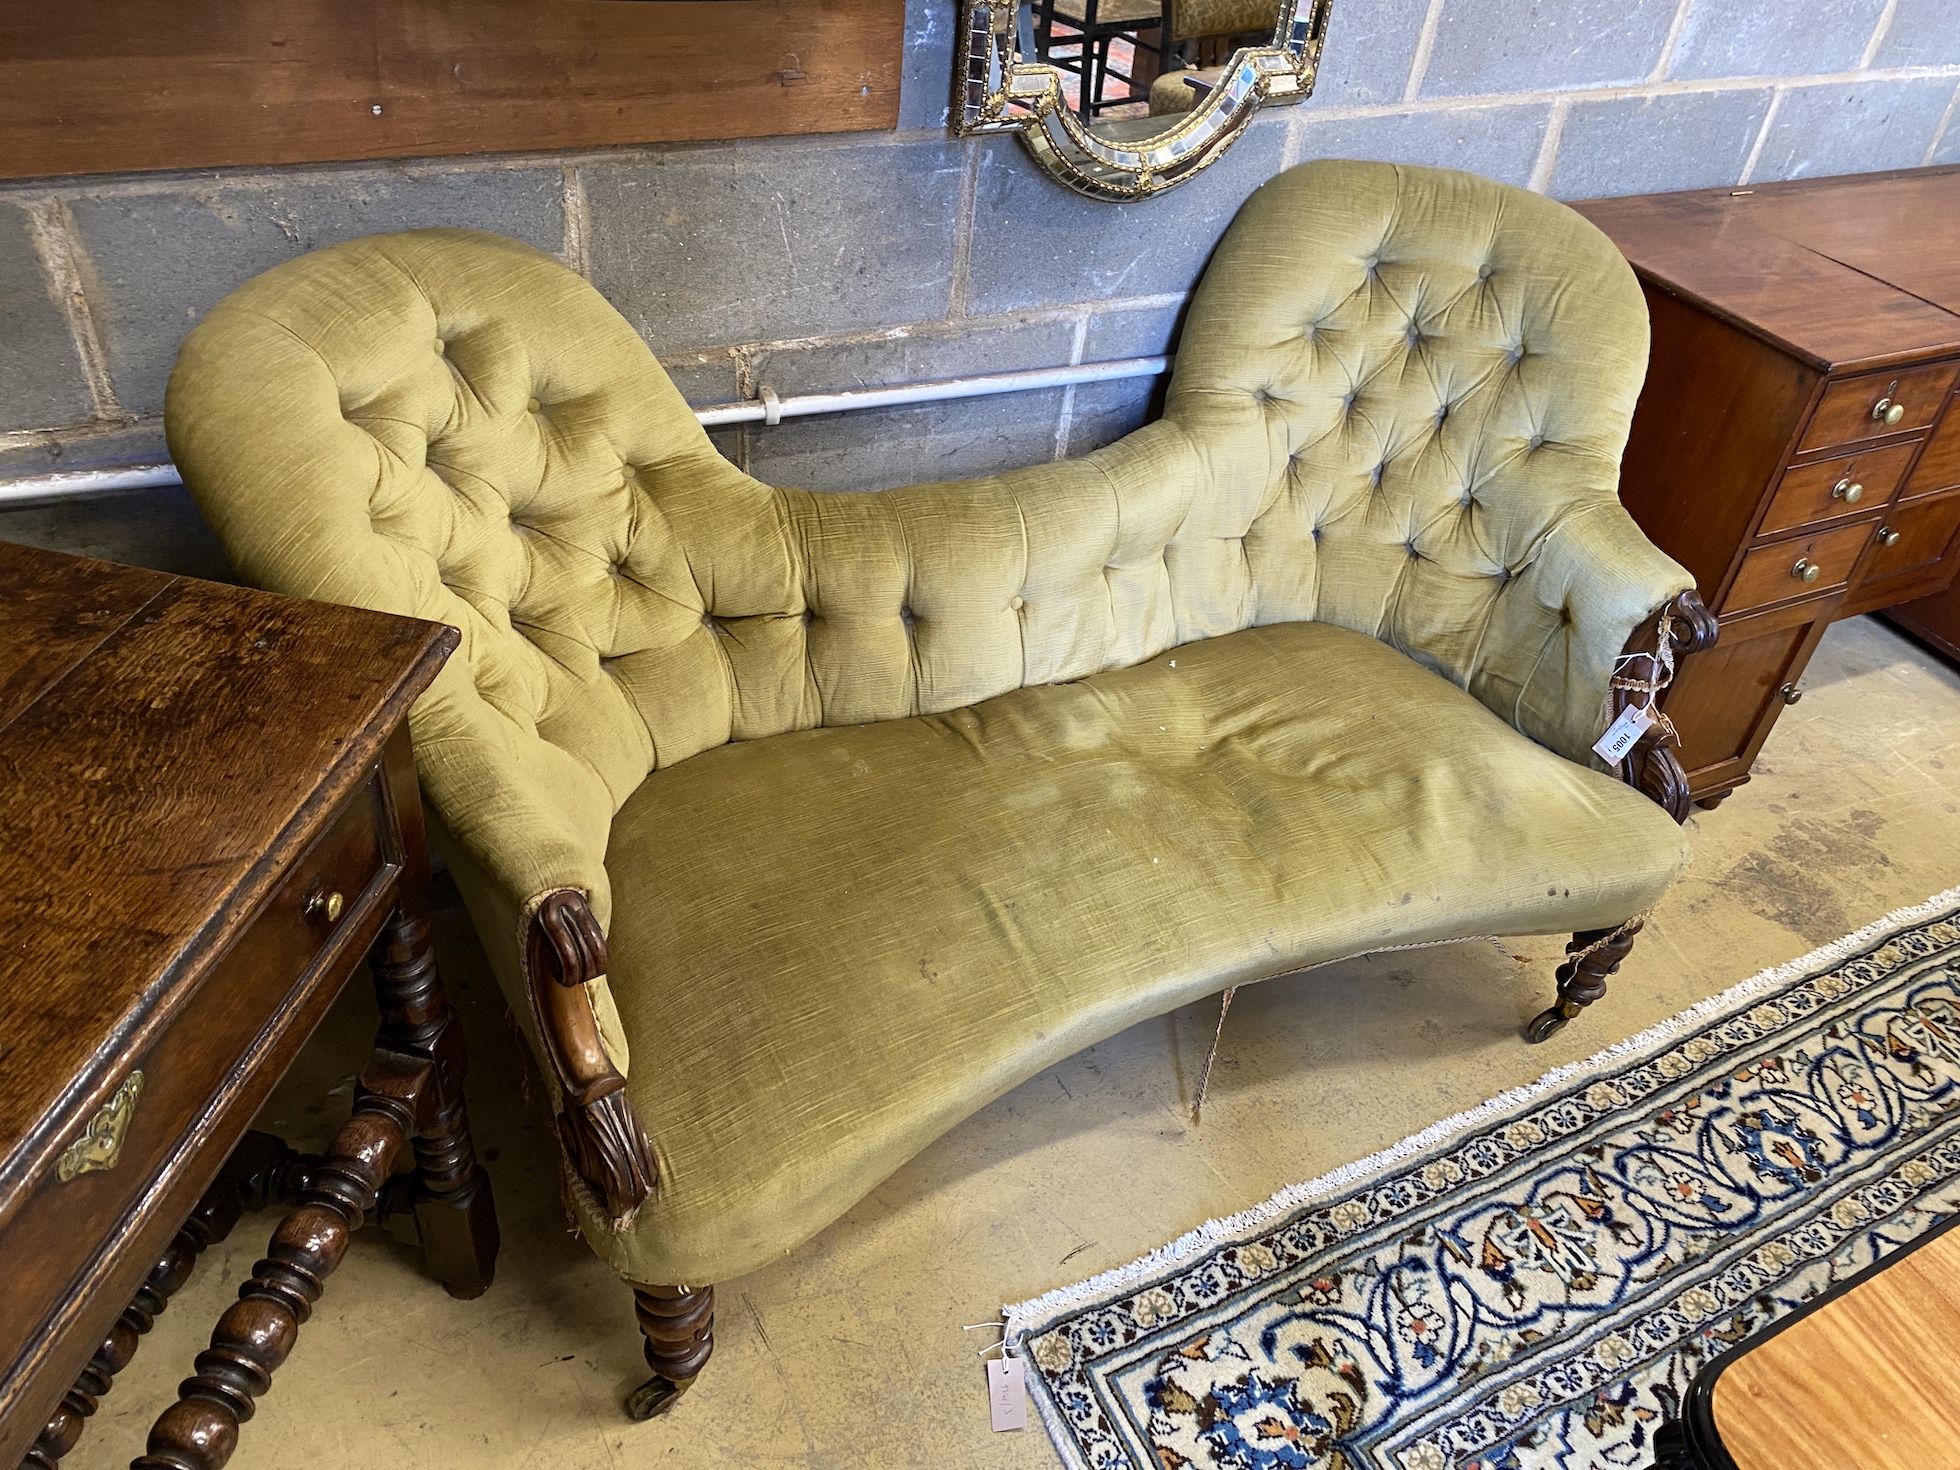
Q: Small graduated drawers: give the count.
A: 3